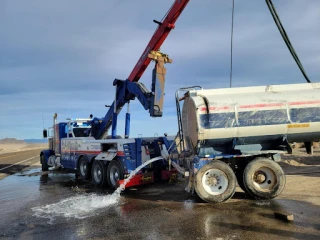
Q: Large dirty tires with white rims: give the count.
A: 2